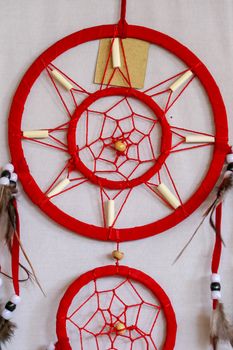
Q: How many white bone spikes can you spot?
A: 8